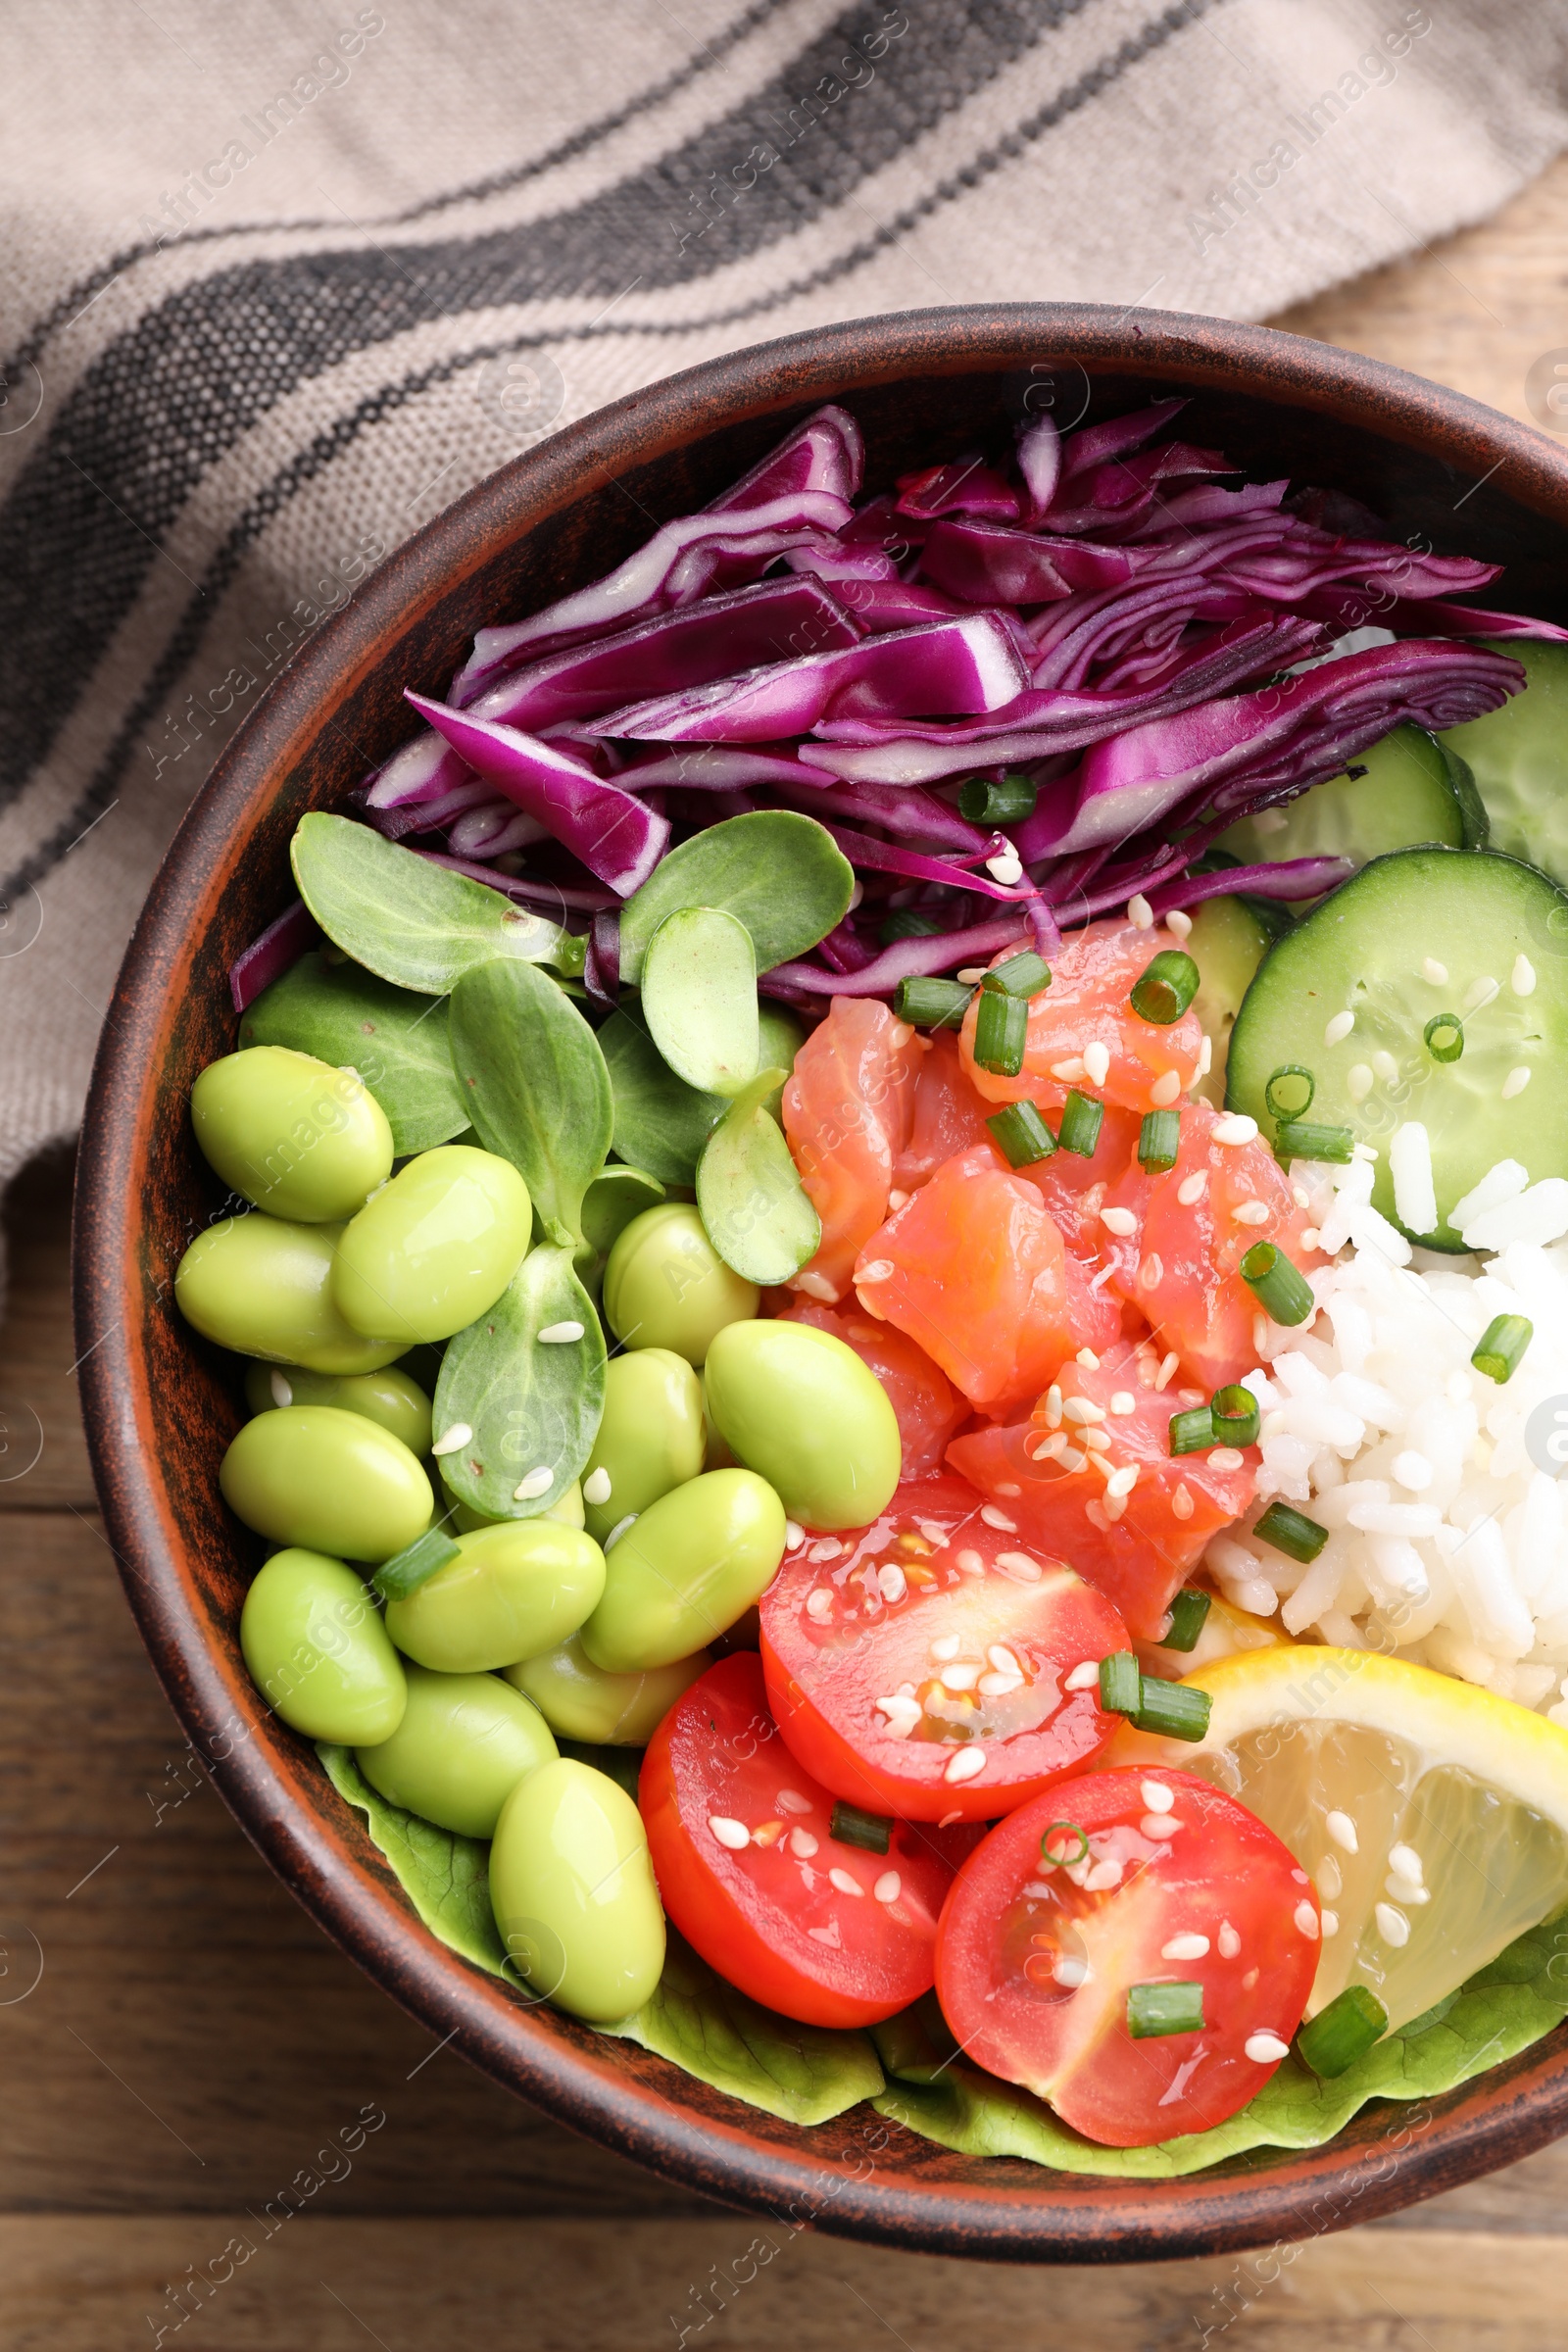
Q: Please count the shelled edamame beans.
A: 15